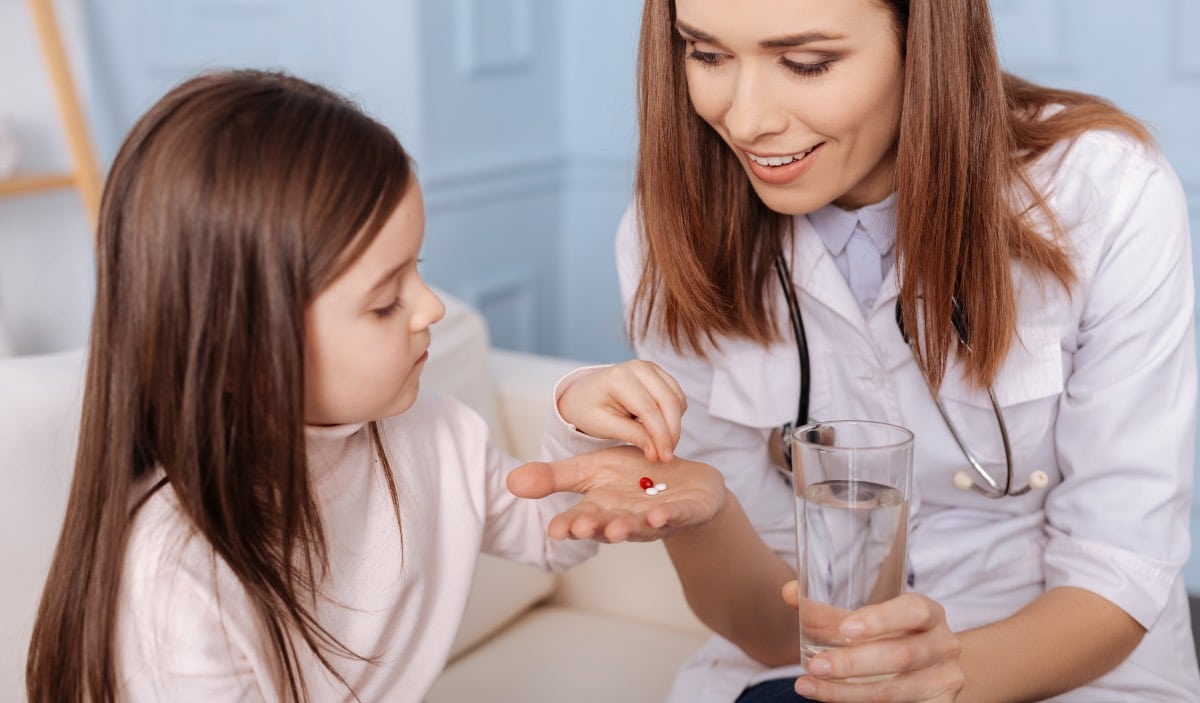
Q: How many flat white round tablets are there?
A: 2